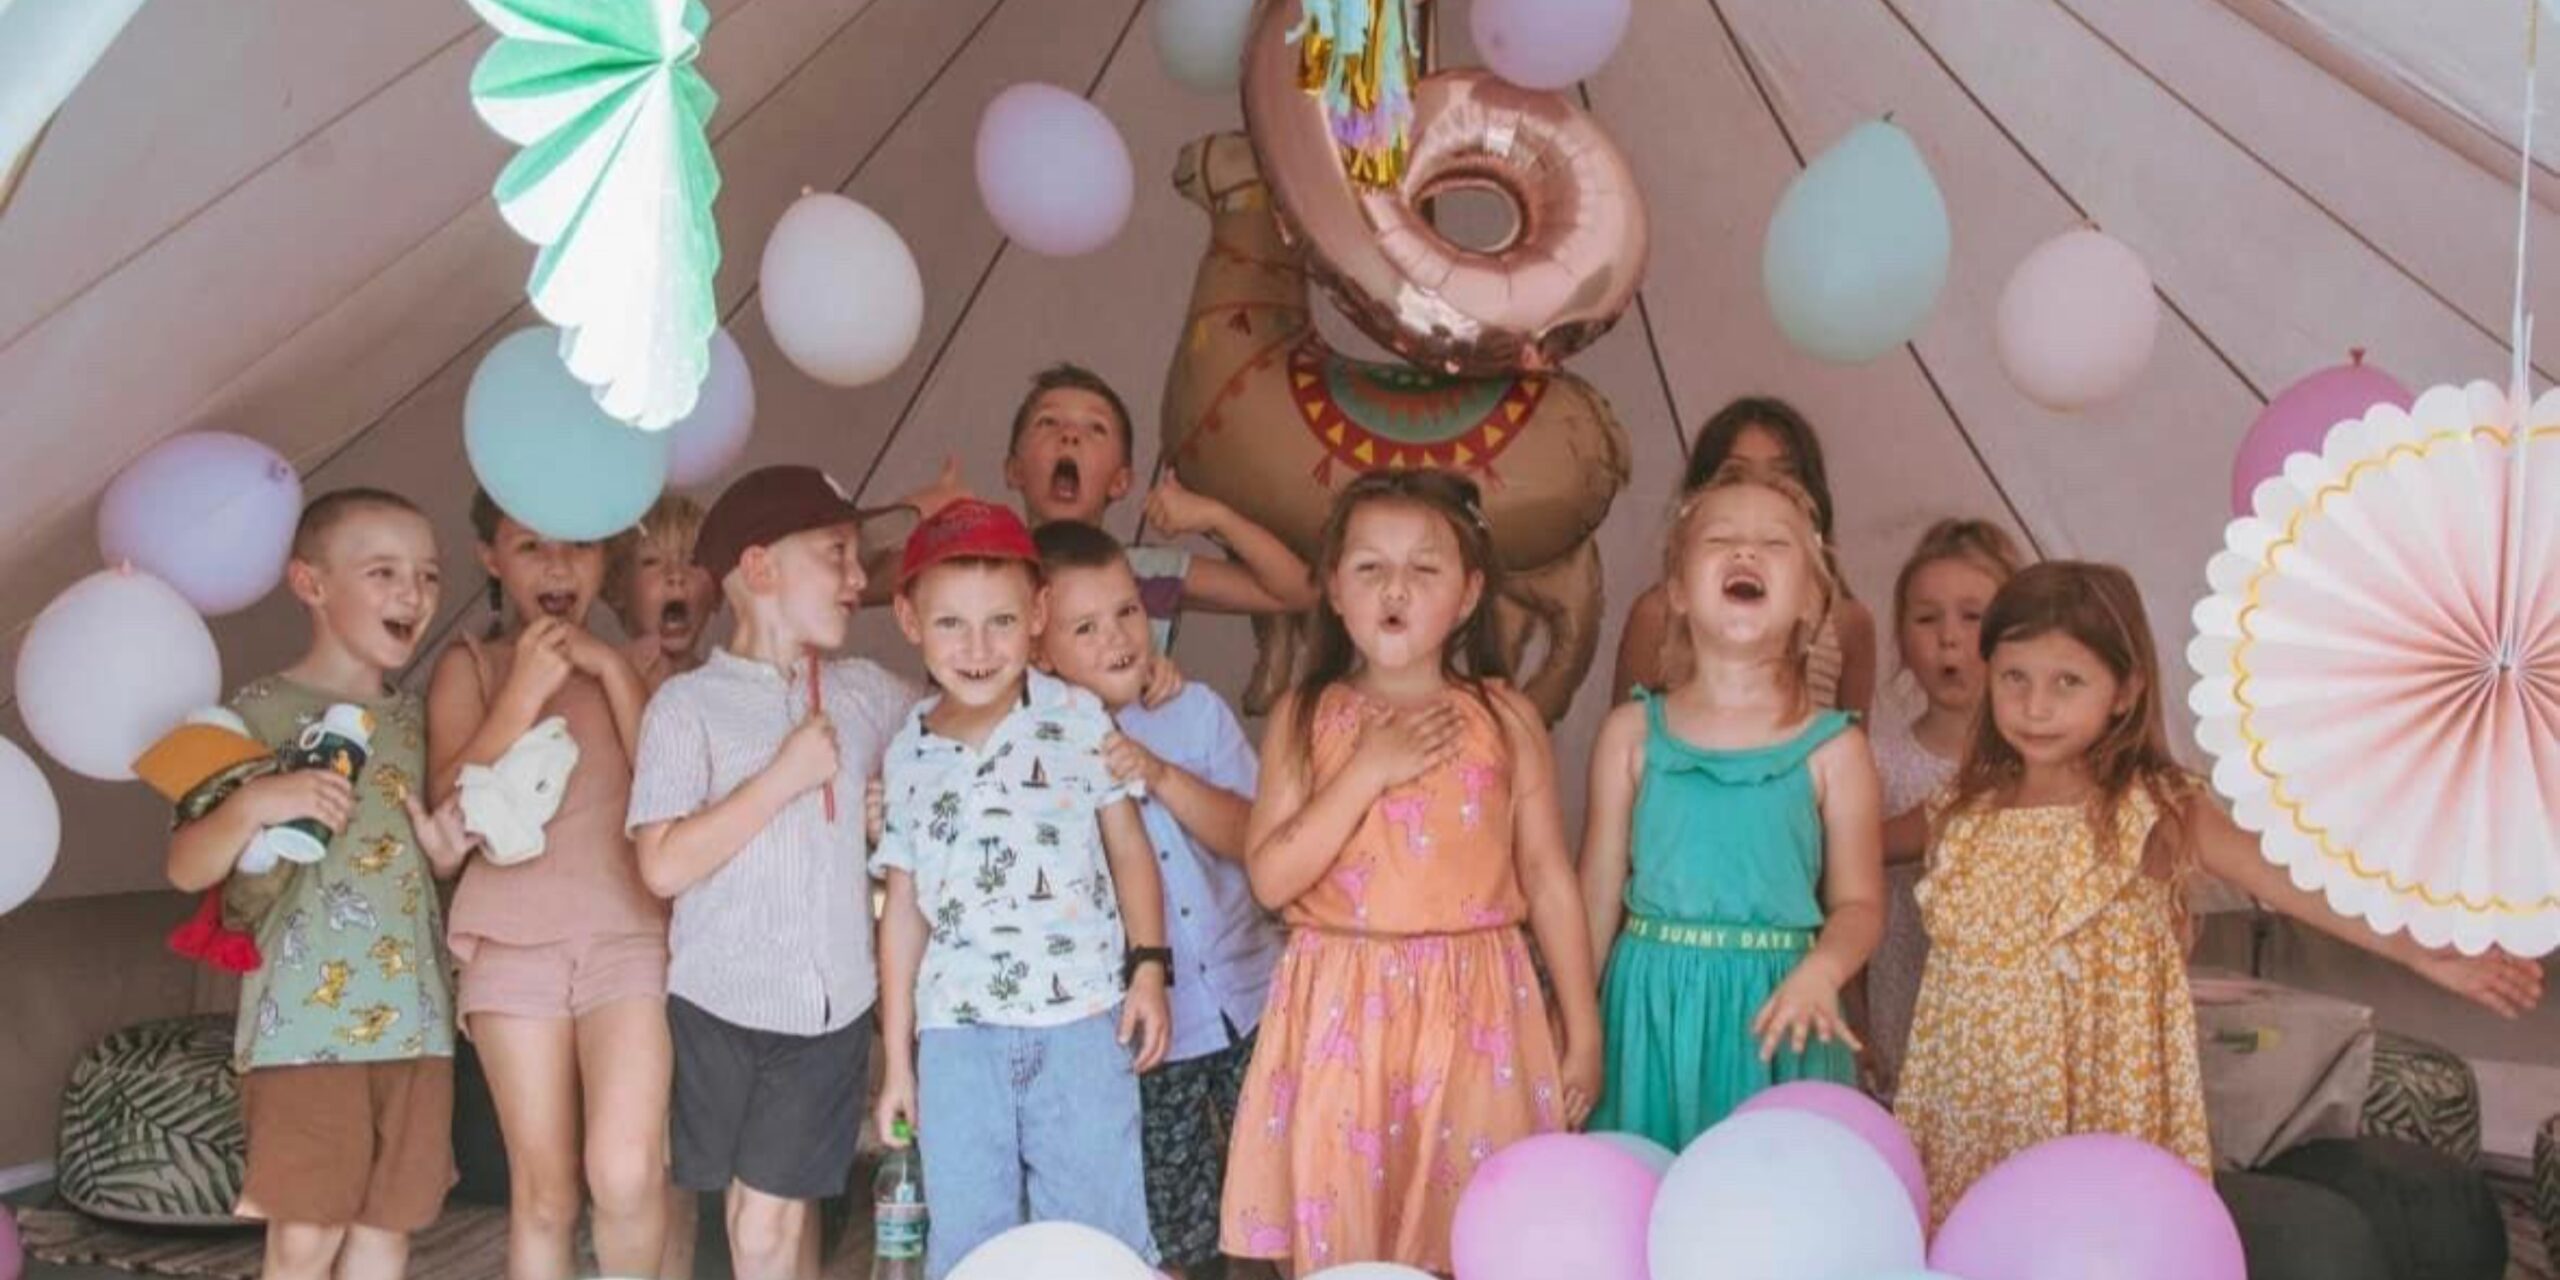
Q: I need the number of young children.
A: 12